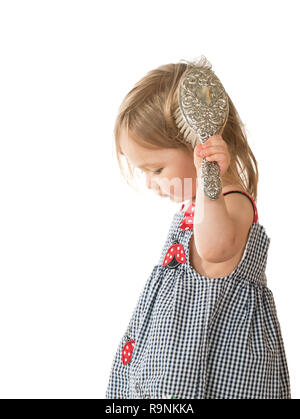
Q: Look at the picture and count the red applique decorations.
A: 2